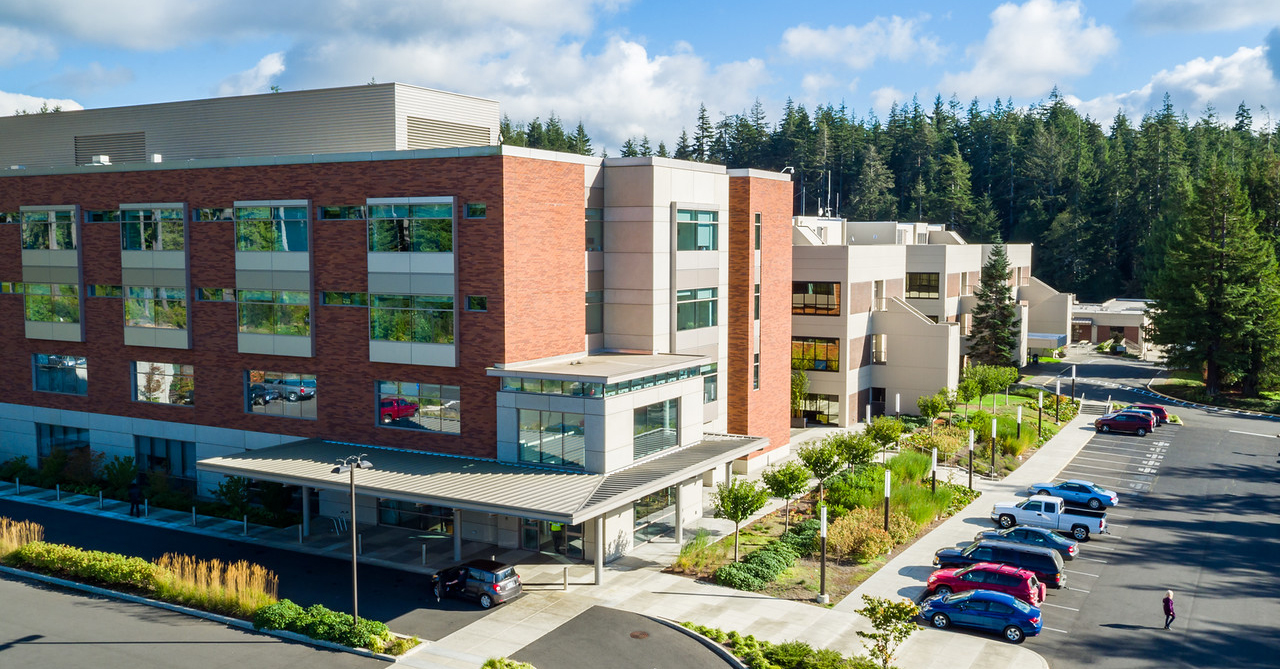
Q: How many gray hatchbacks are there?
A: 1